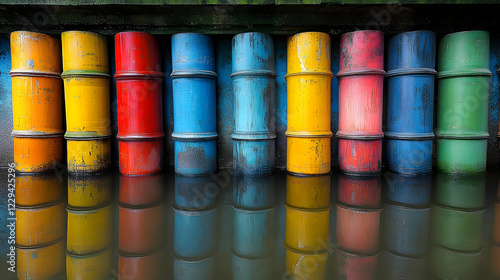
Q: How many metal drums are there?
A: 9